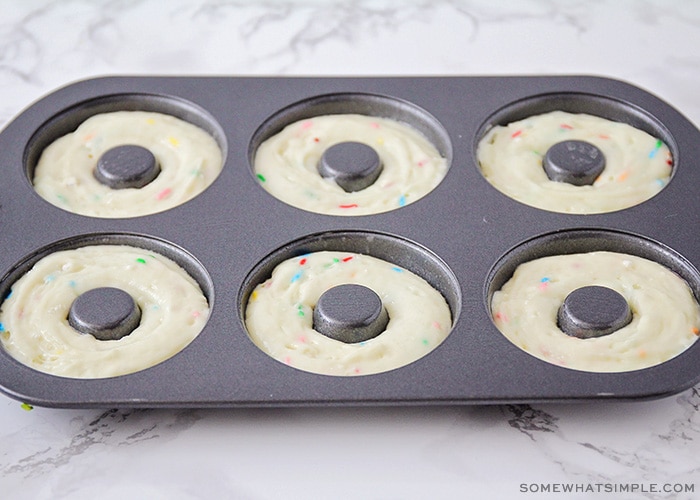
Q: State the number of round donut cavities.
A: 6